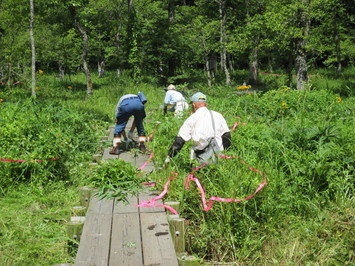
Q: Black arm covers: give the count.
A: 2